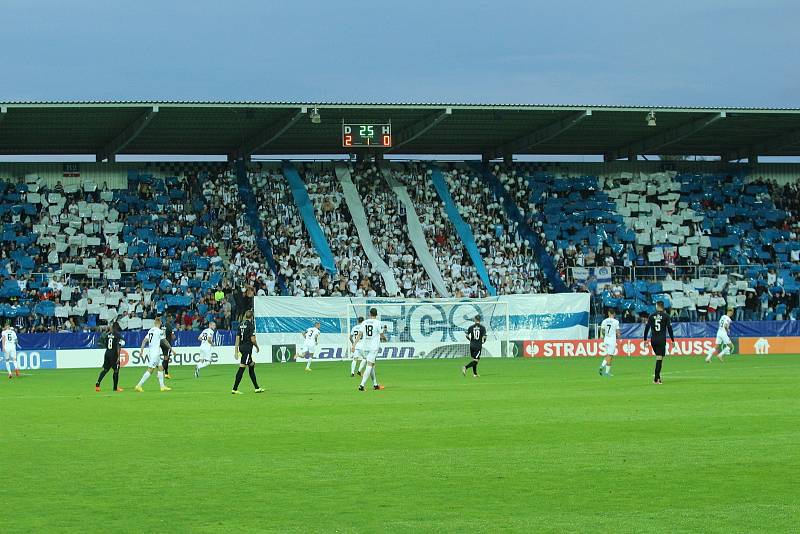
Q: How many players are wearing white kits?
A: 8